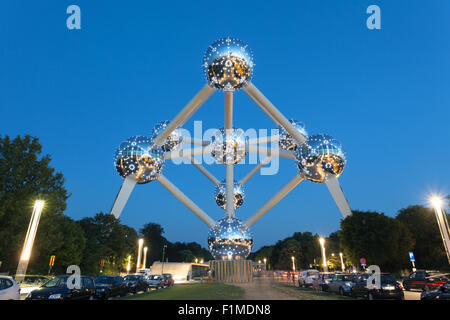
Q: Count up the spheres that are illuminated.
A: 8